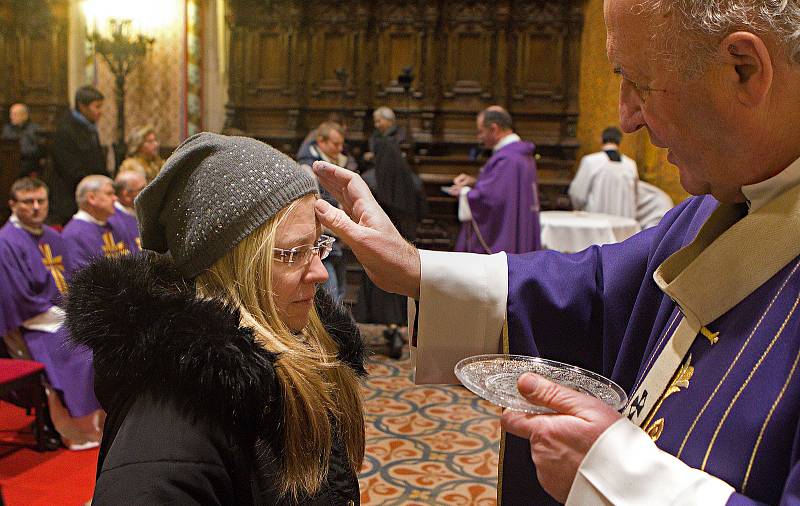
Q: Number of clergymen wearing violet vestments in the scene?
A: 5